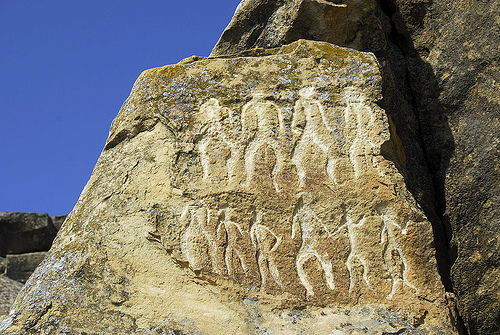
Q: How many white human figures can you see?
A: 10